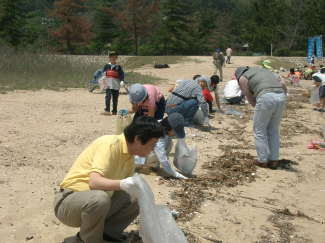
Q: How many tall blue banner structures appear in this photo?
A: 2